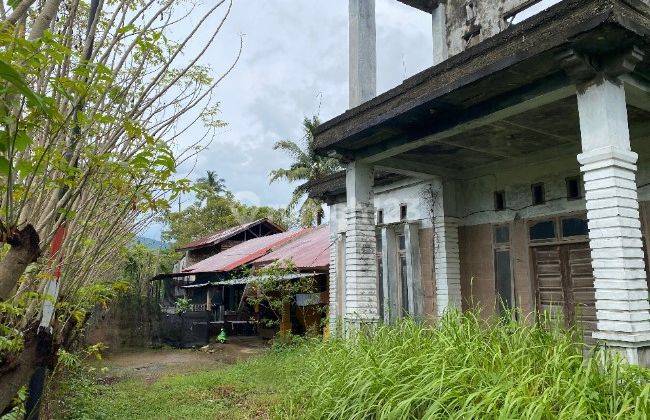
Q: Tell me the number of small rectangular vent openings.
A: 5